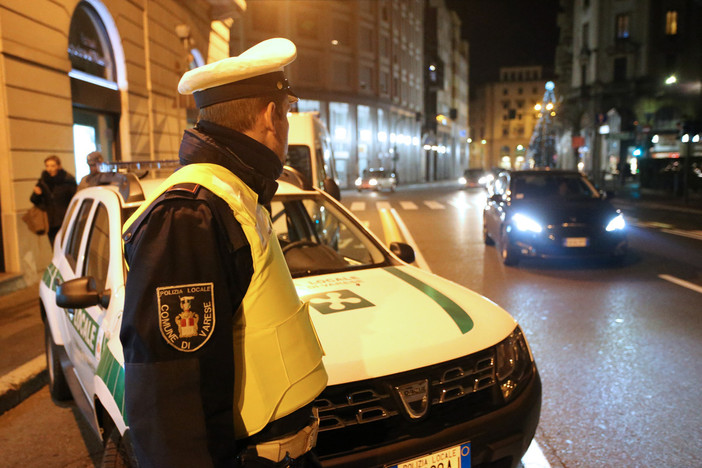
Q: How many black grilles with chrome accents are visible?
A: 1